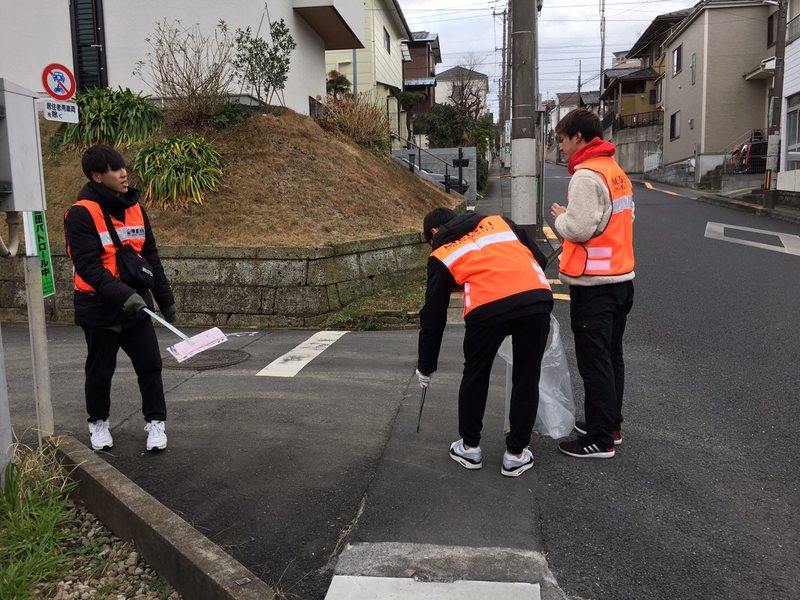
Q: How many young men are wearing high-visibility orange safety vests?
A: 3